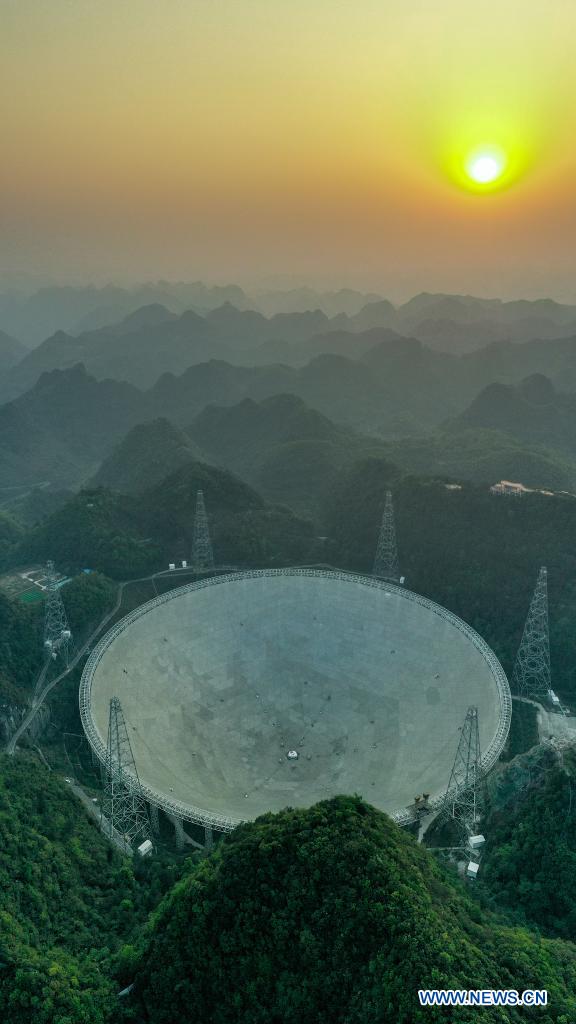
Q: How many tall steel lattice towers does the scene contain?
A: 6